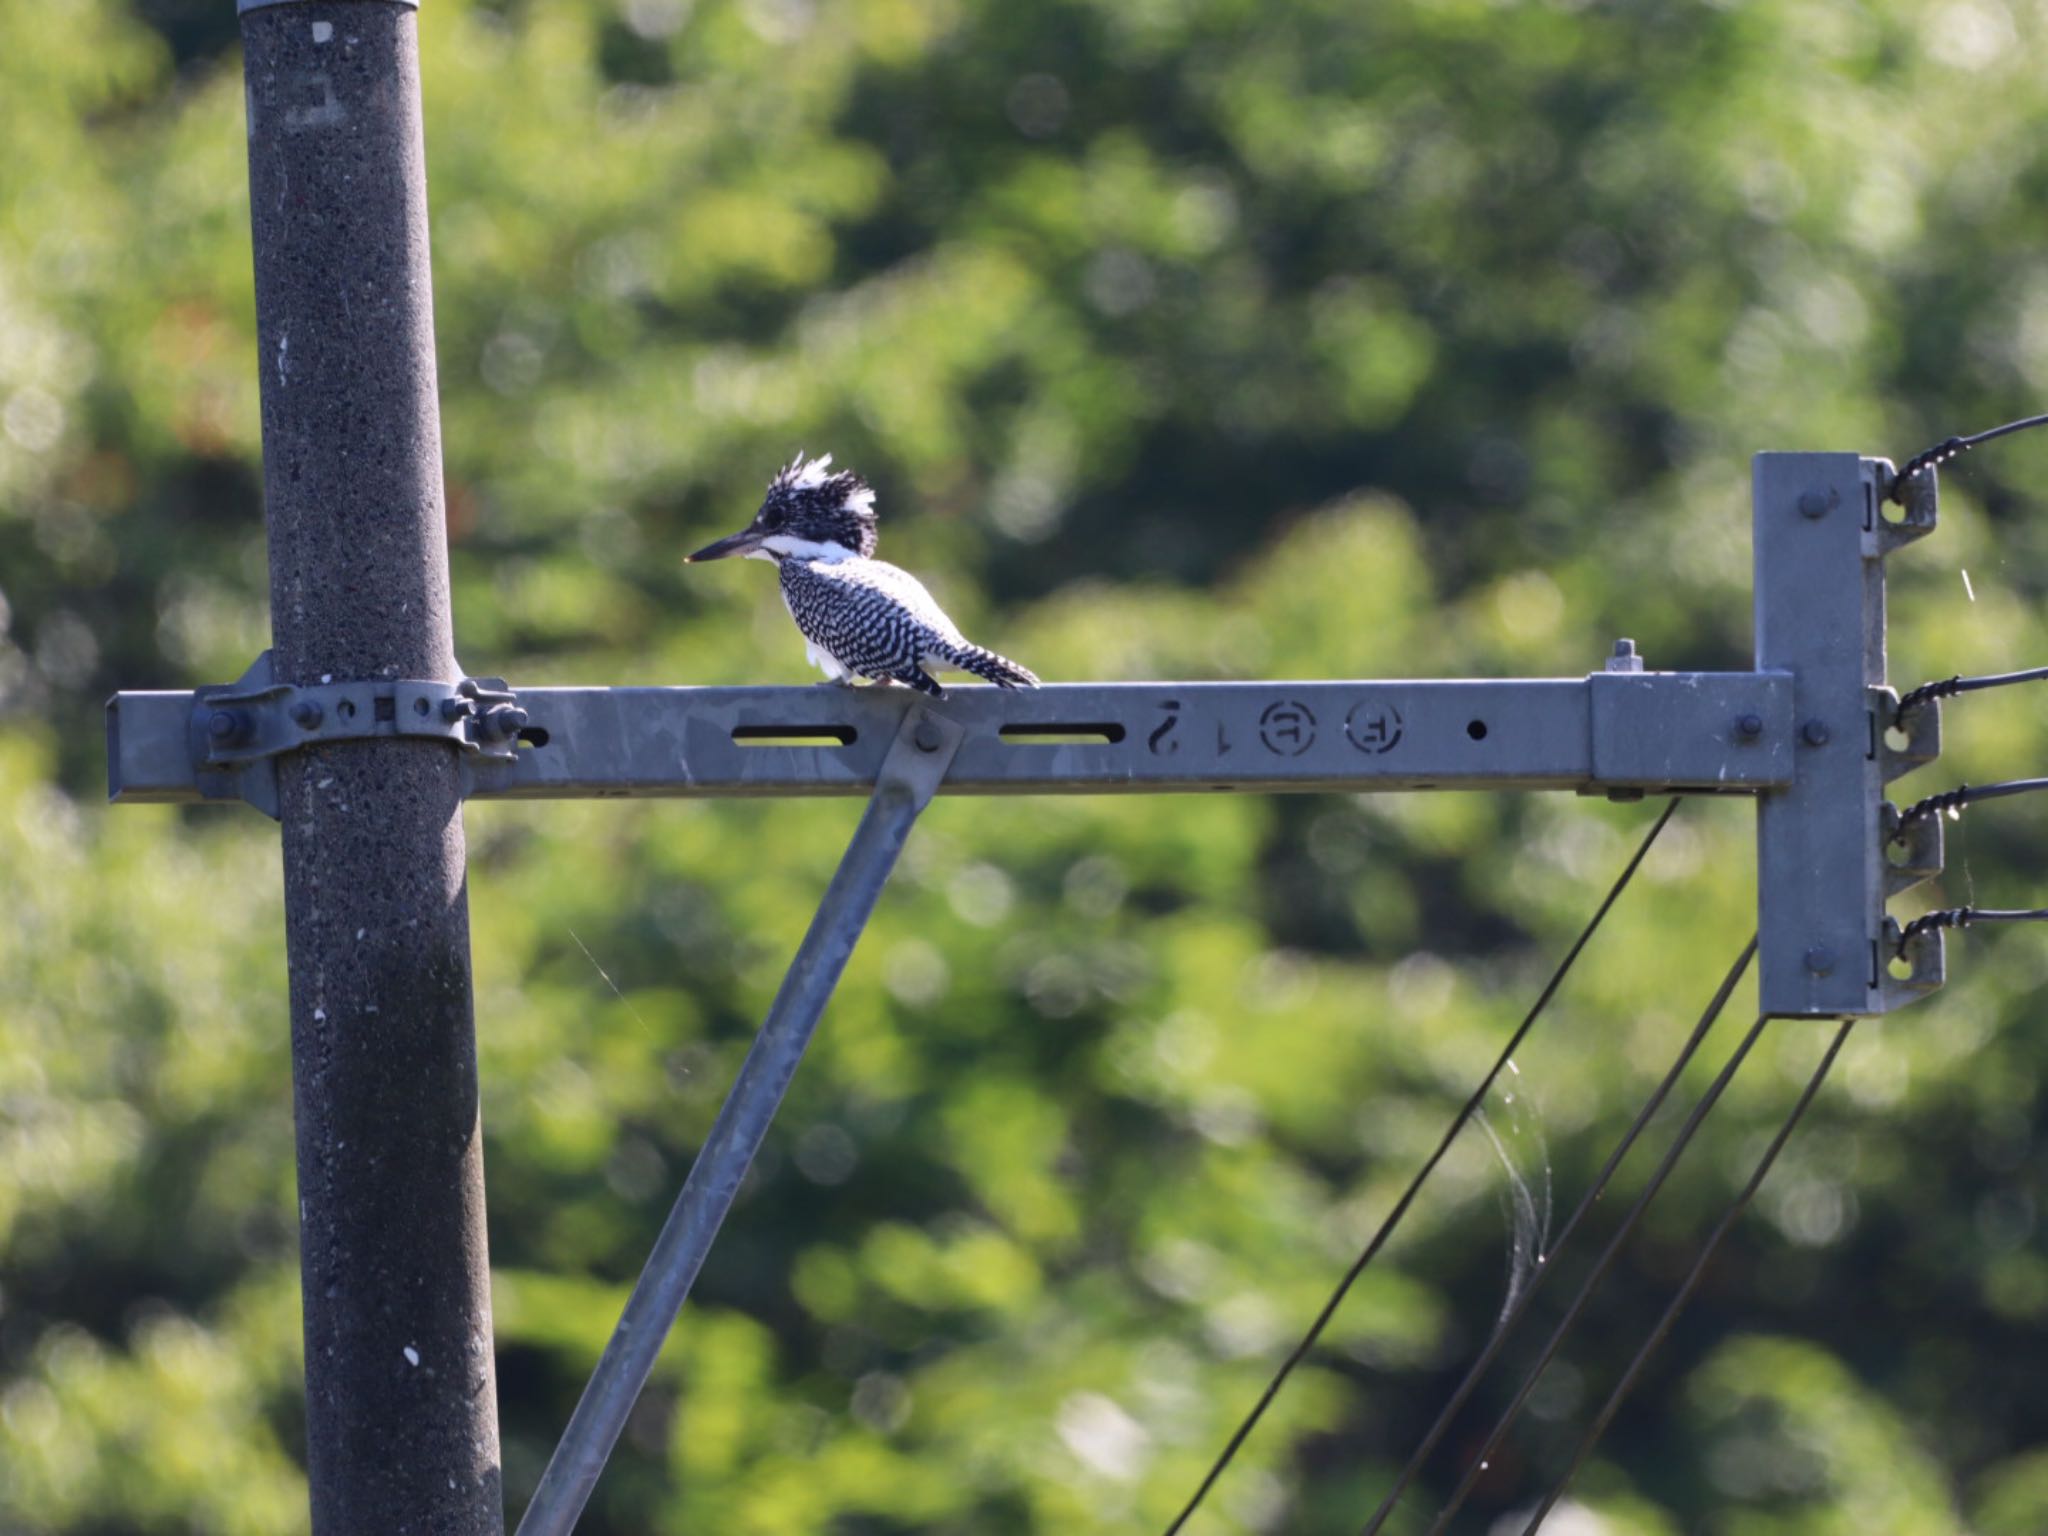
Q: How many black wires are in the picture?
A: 8